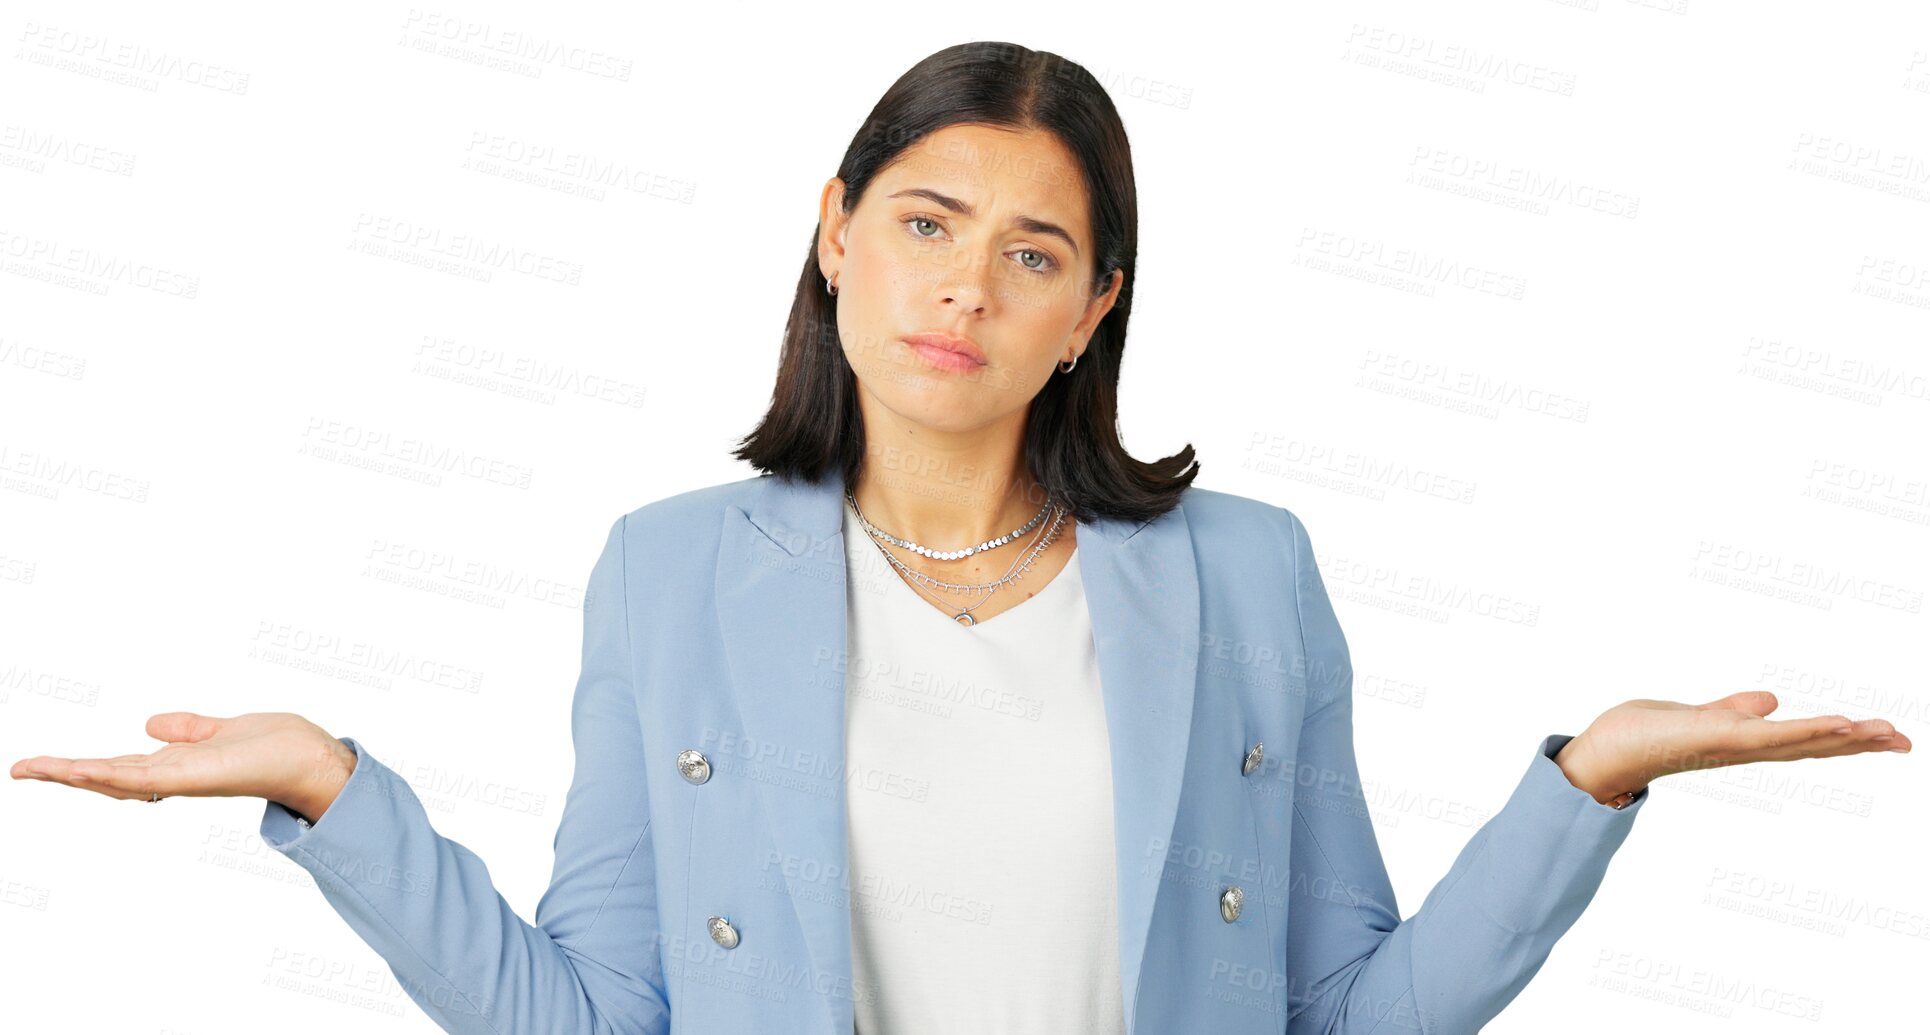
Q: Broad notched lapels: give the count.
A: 2